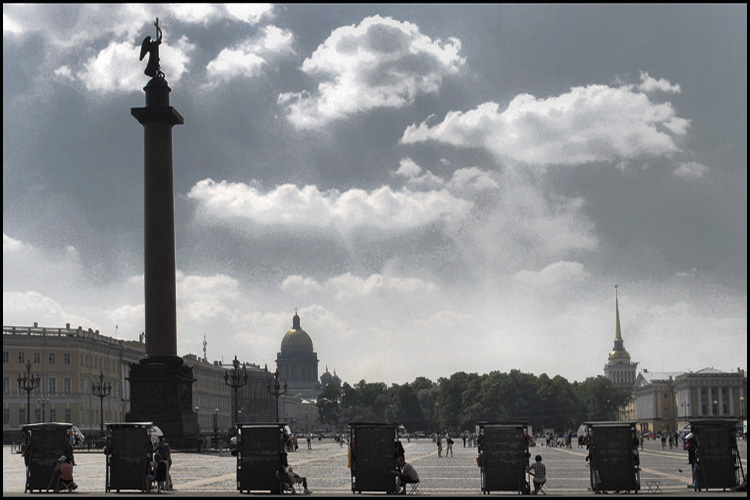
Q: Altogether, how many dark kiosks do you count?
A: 7